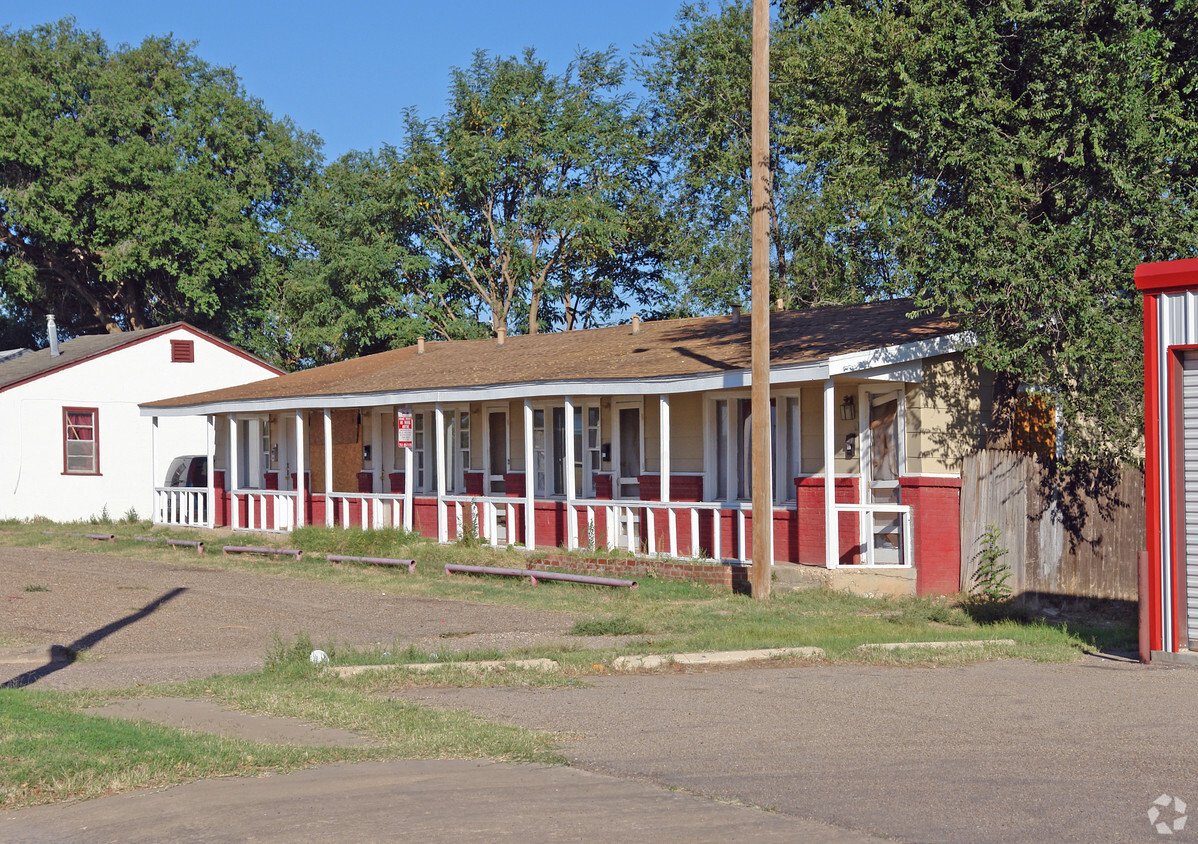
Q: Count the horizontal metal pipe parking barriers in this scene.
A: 5